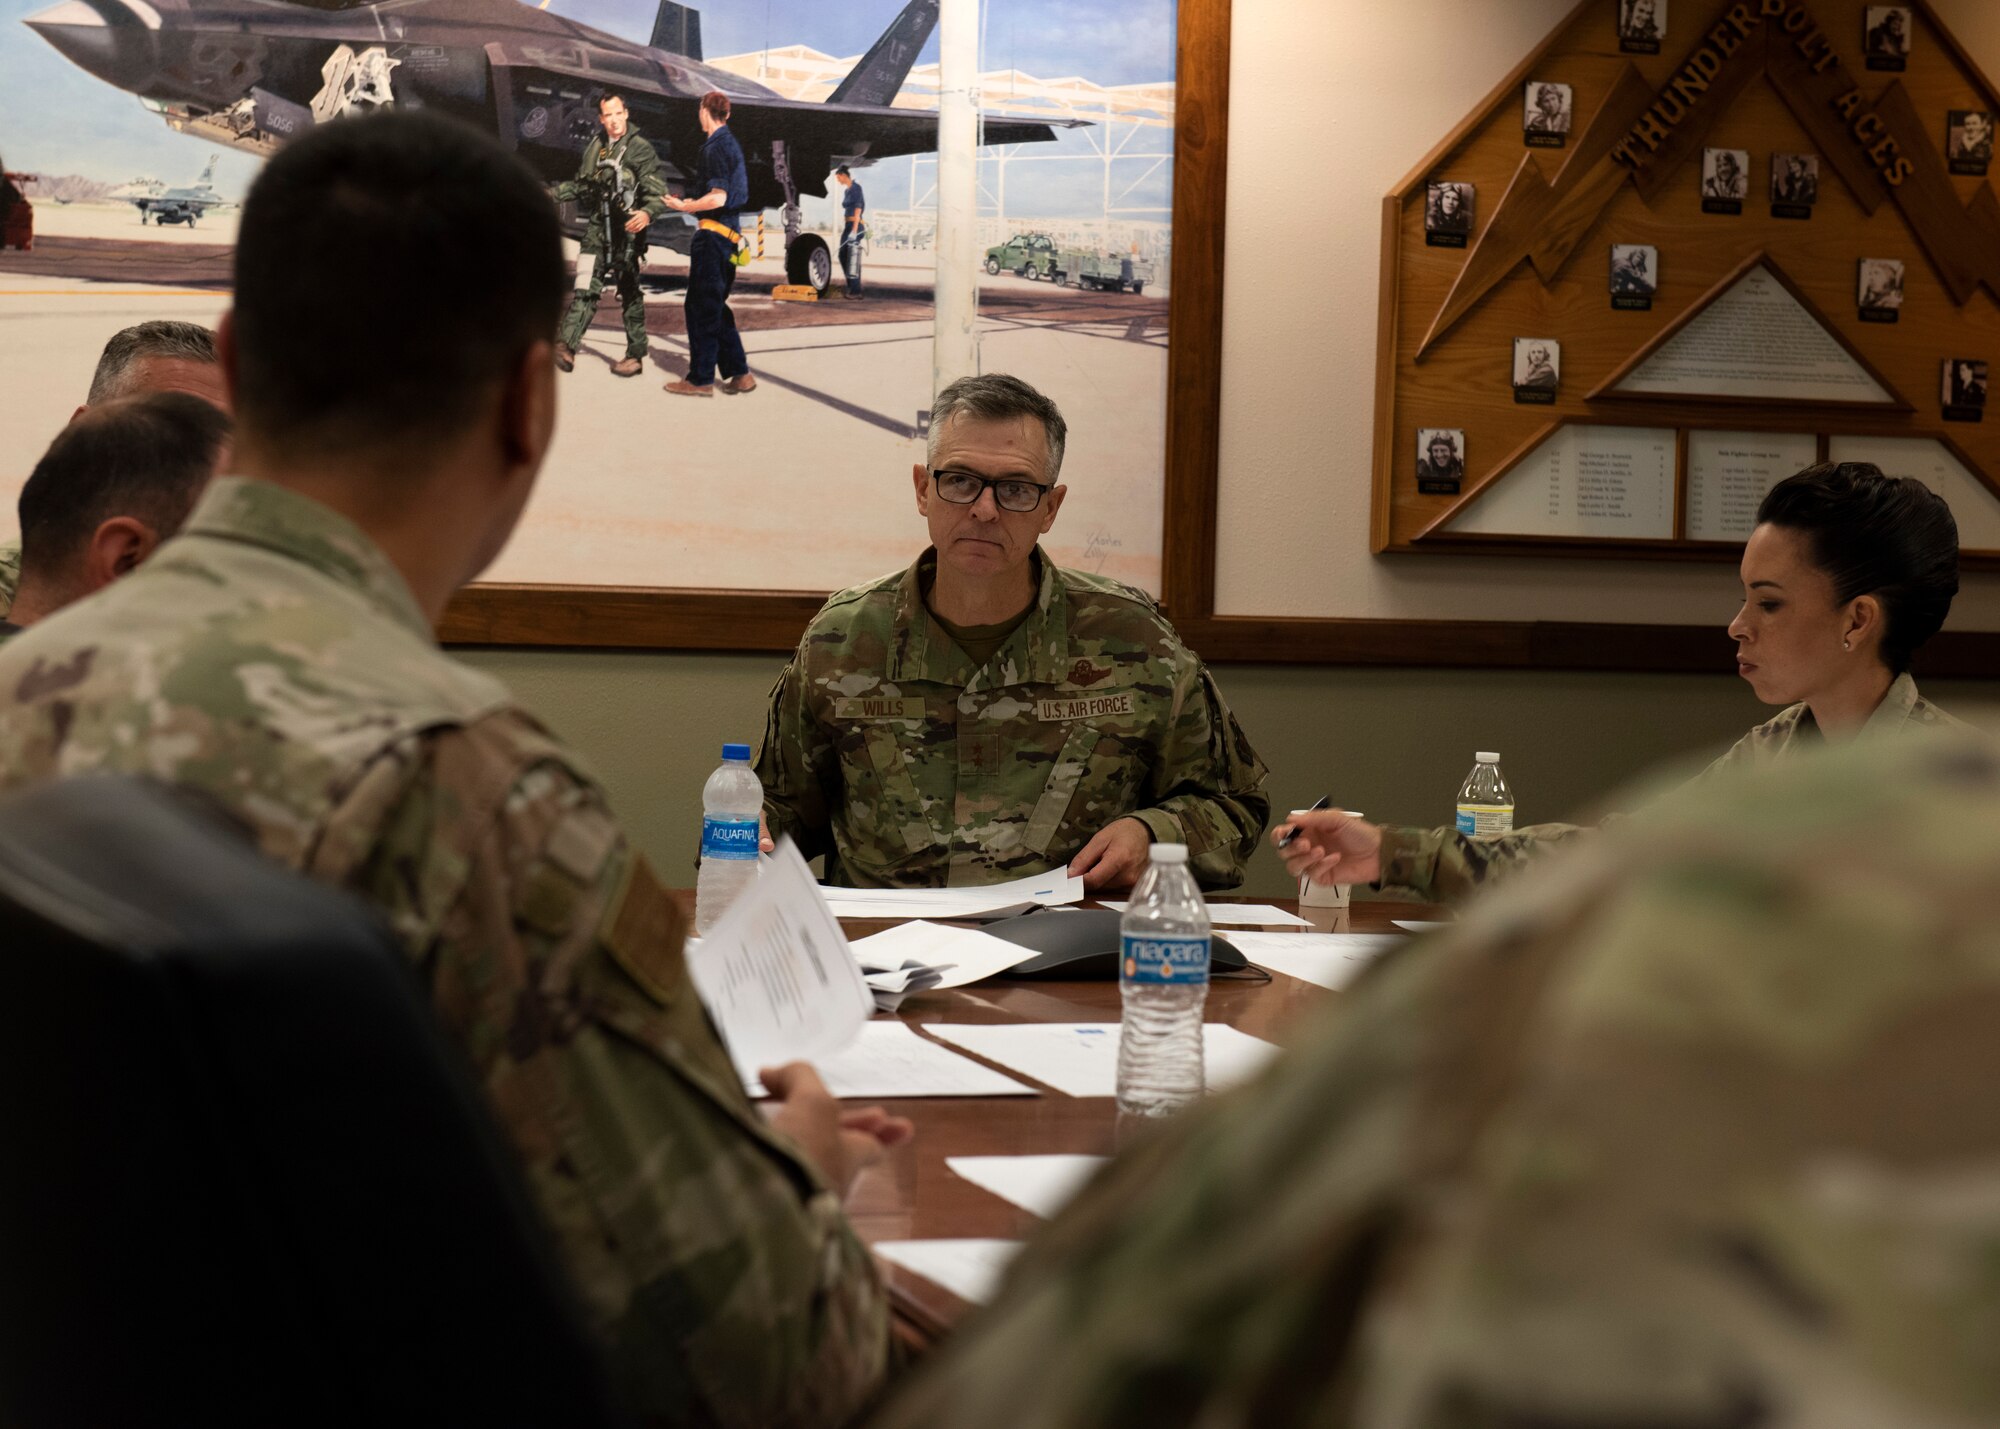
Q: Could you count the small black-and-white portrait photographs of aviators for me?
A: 12